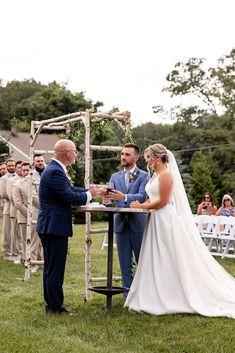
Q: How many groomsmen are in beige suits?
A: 5